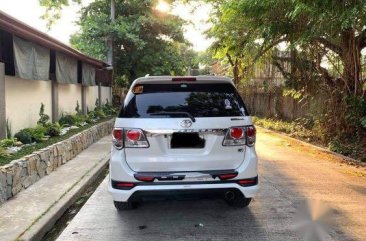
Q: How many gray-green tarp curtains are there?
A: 3